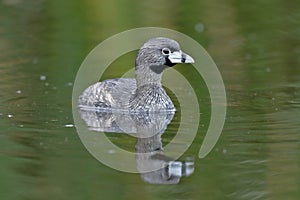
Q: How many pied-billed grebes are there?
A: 1